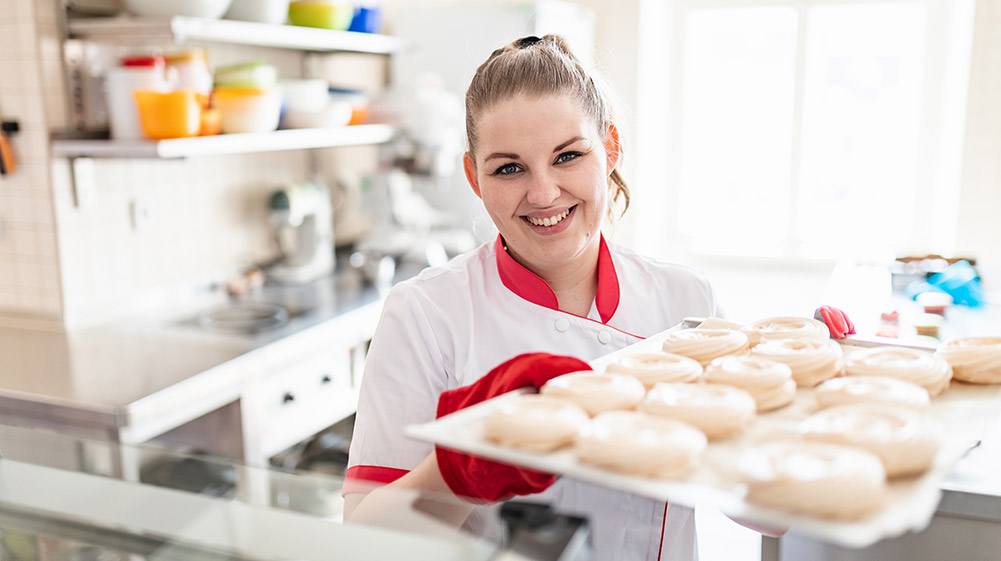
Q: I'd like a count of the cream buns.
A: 14